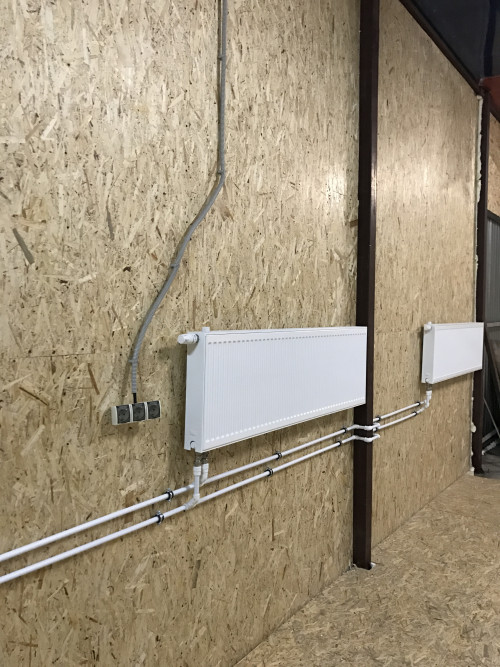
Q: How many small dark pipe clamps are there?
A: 10